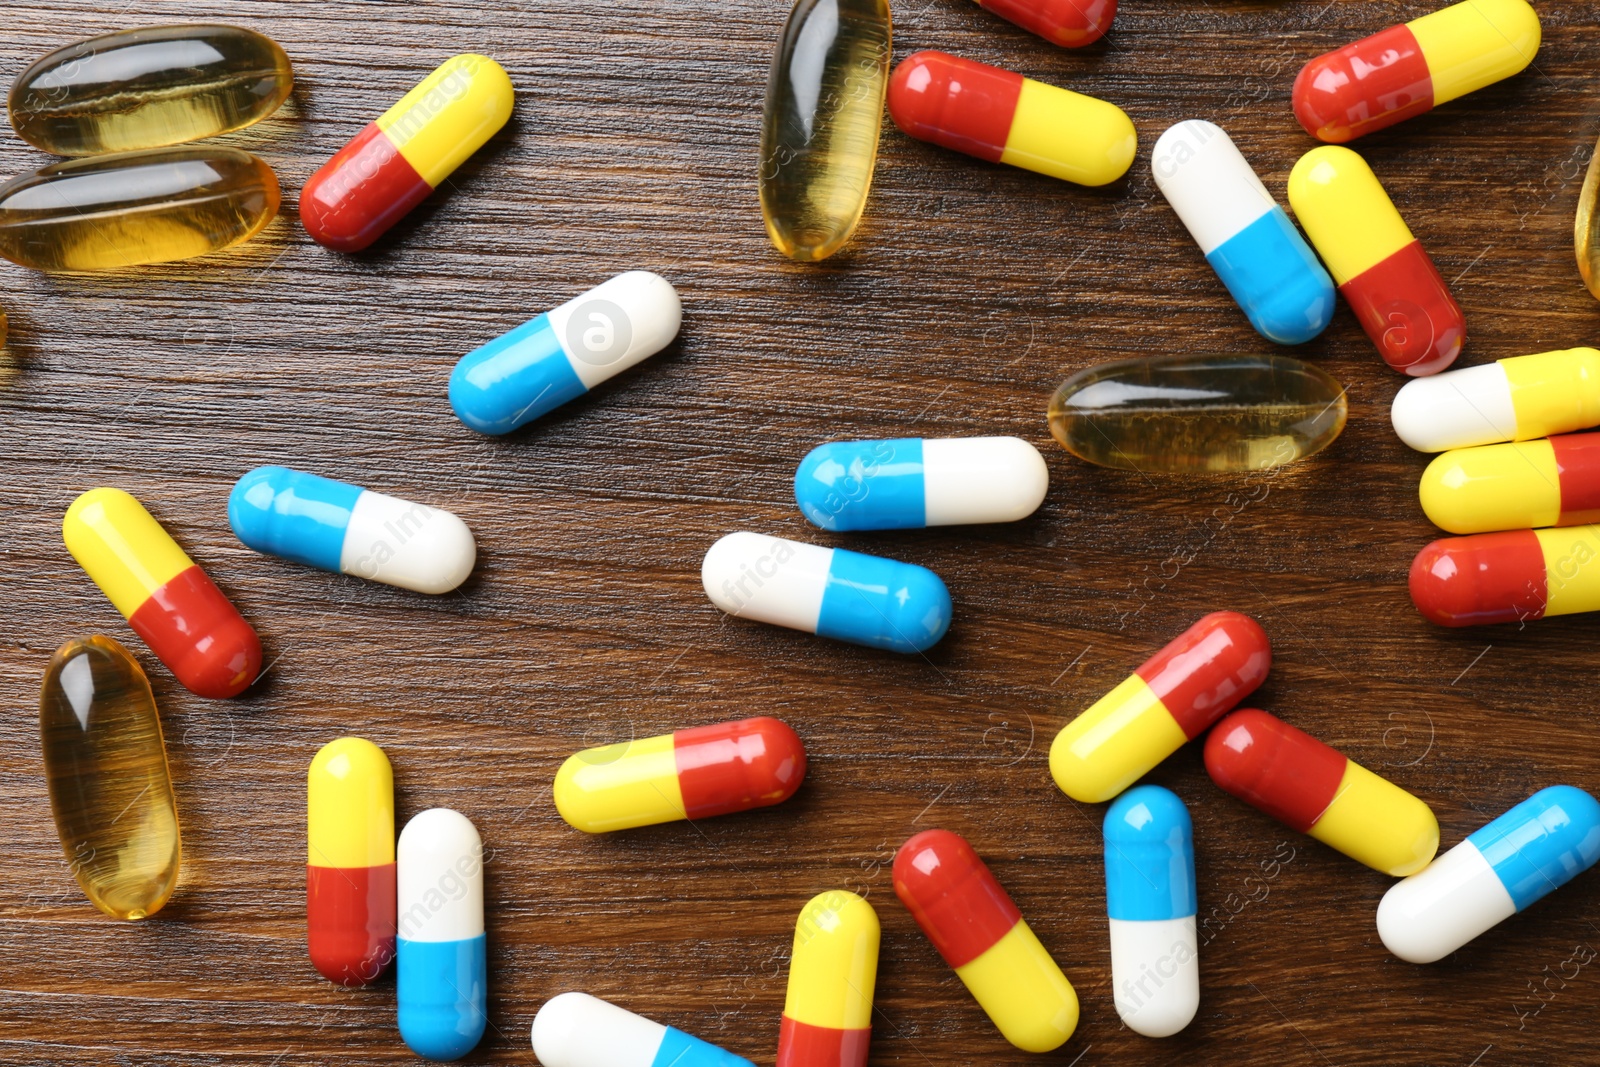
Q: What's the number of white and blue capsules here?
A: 9